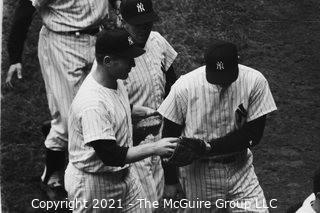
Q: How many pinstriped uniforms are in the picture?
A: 4